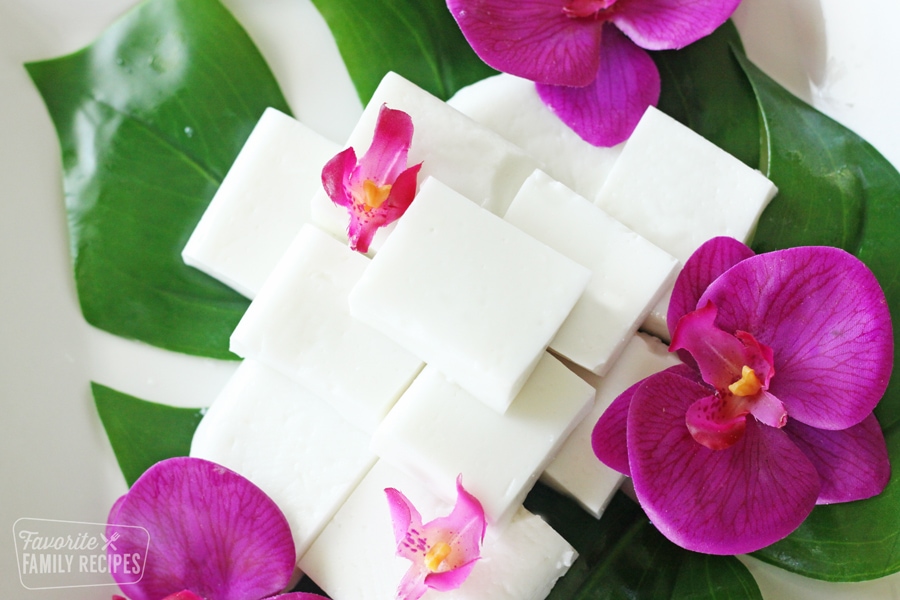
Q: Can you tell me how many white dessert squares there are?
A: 11